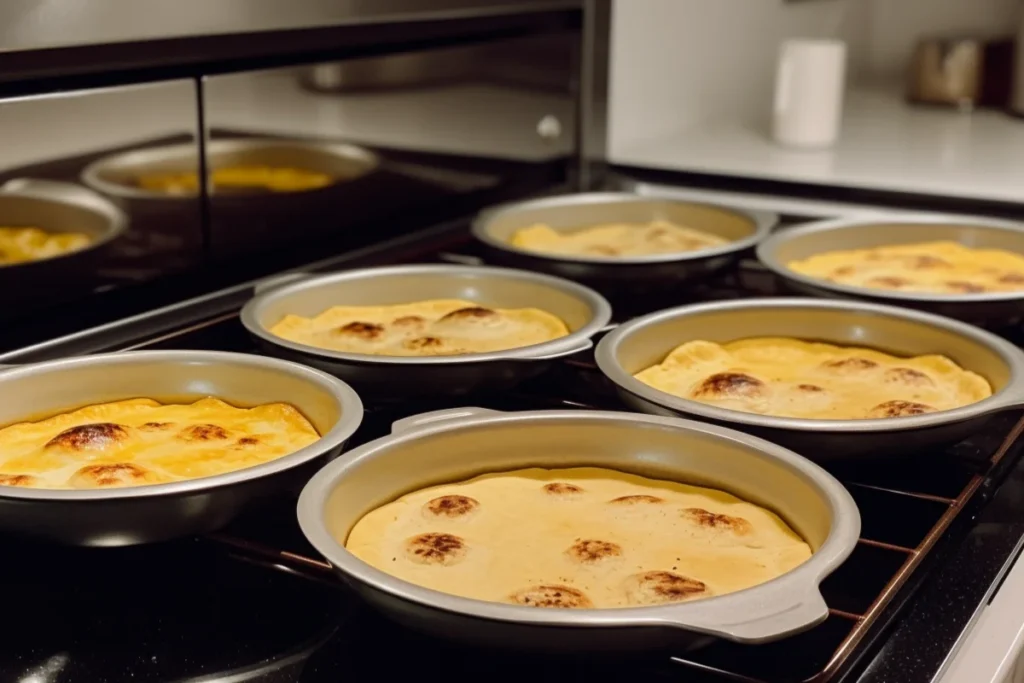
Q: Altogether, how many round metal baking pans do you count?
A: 6